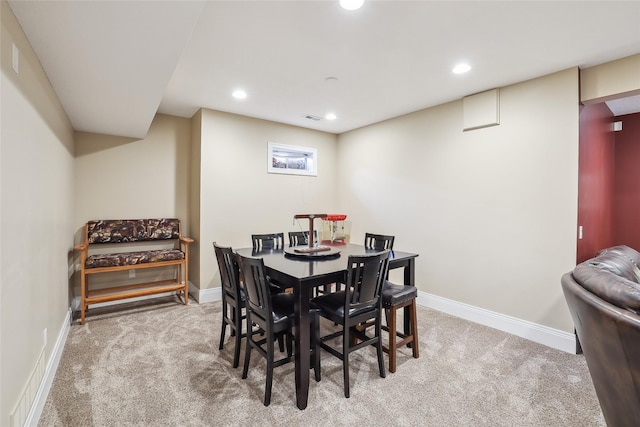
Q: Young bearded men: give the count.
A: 0